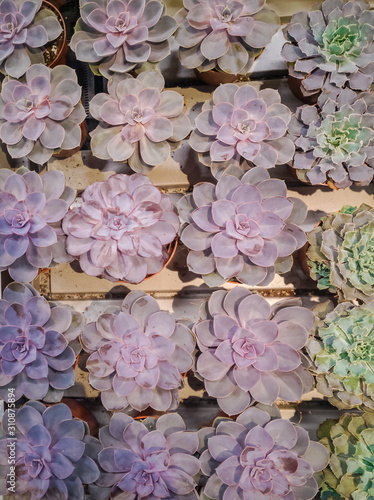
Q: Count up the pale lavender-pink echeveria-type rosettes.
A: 15